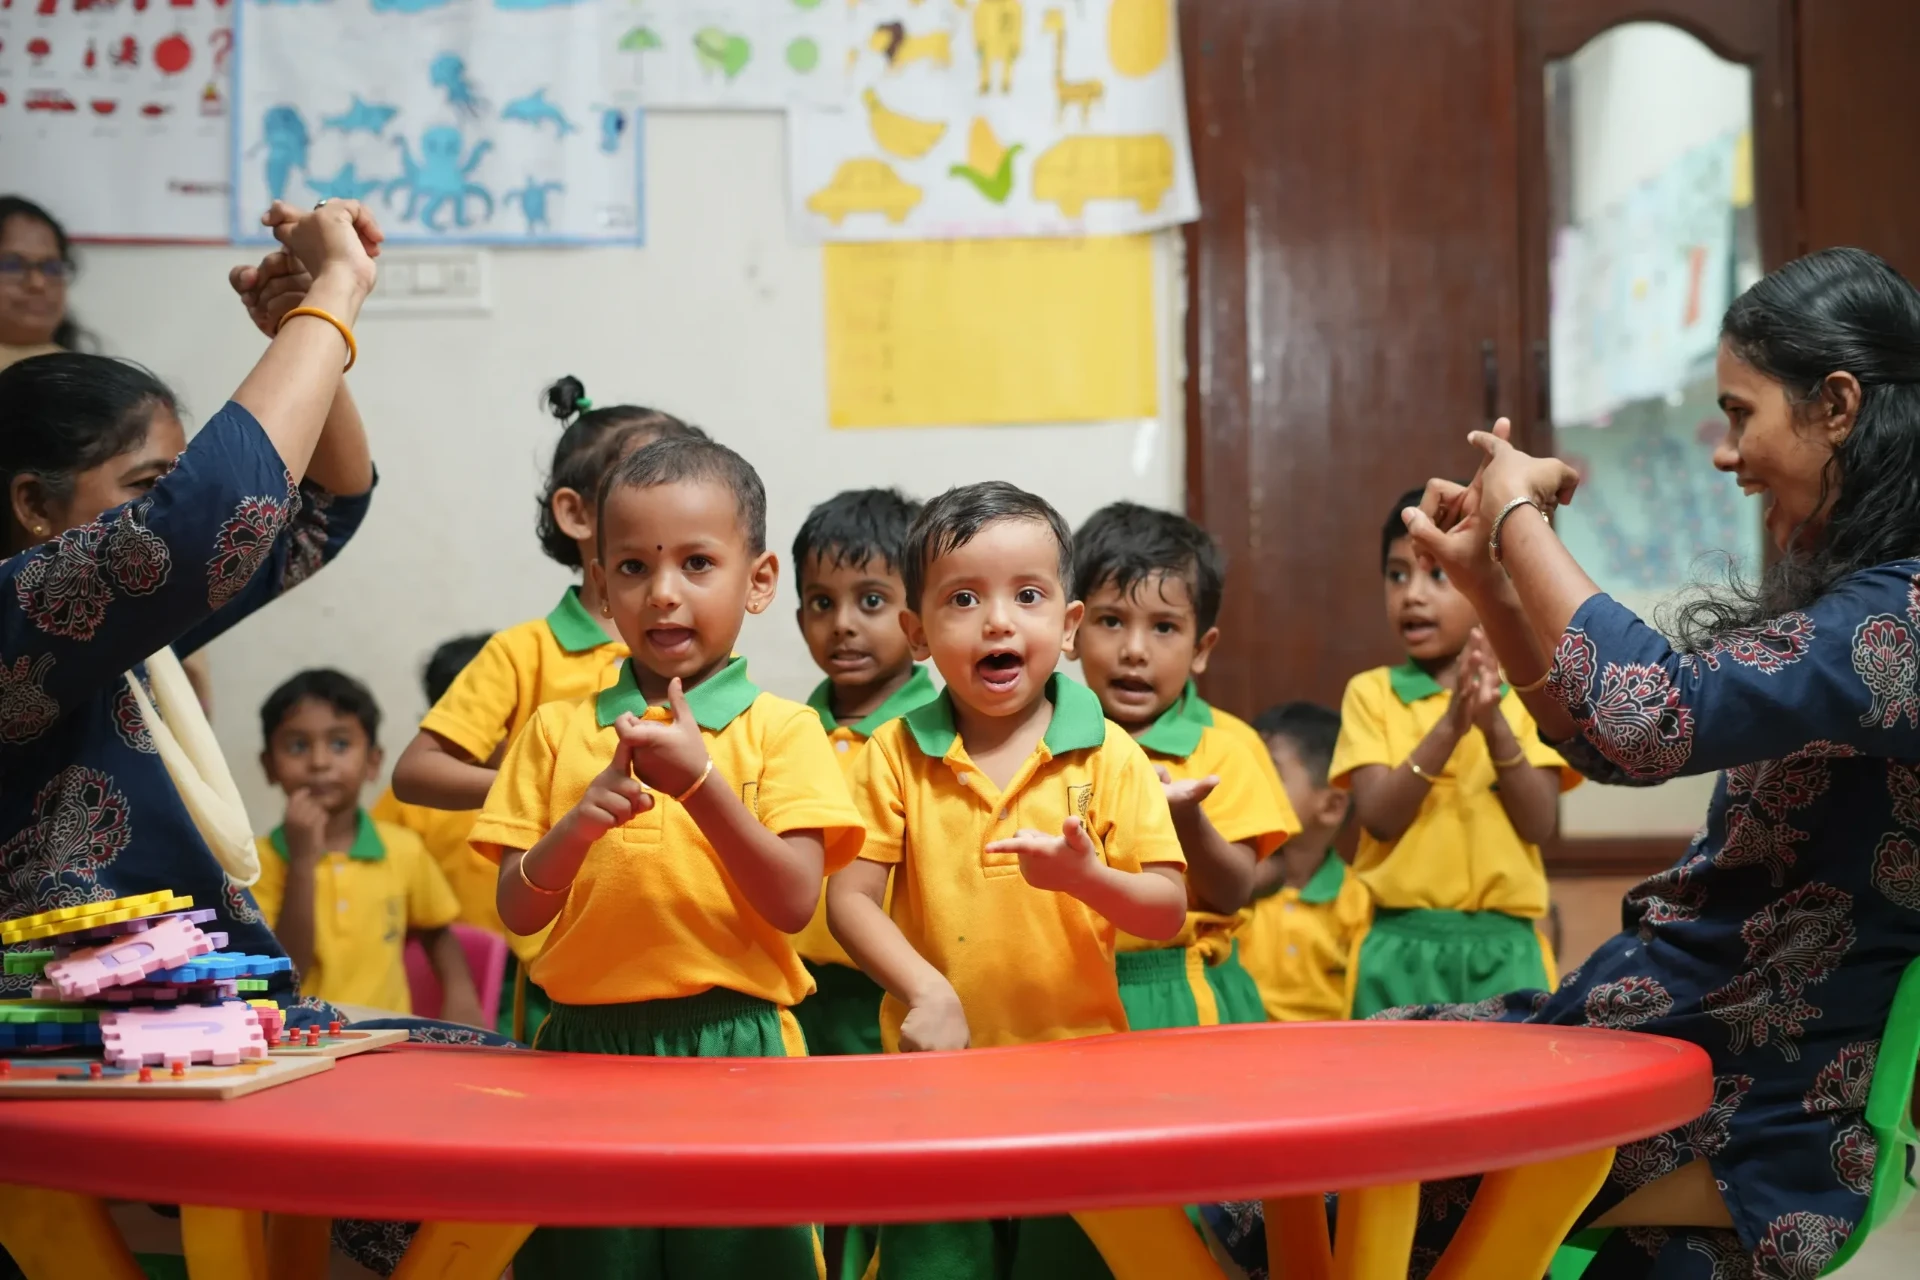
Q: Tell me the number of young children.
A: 9